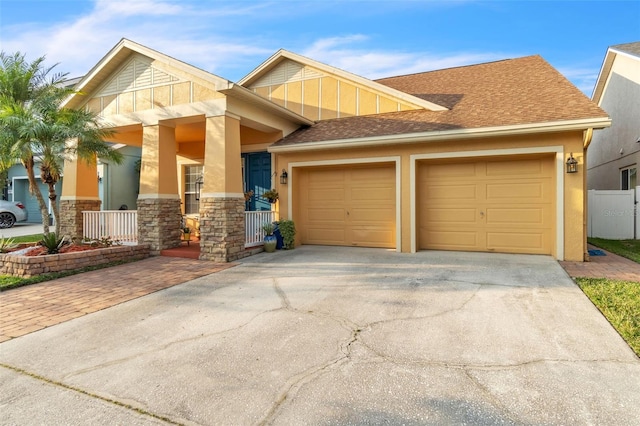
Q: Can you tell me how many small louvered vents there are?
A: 2